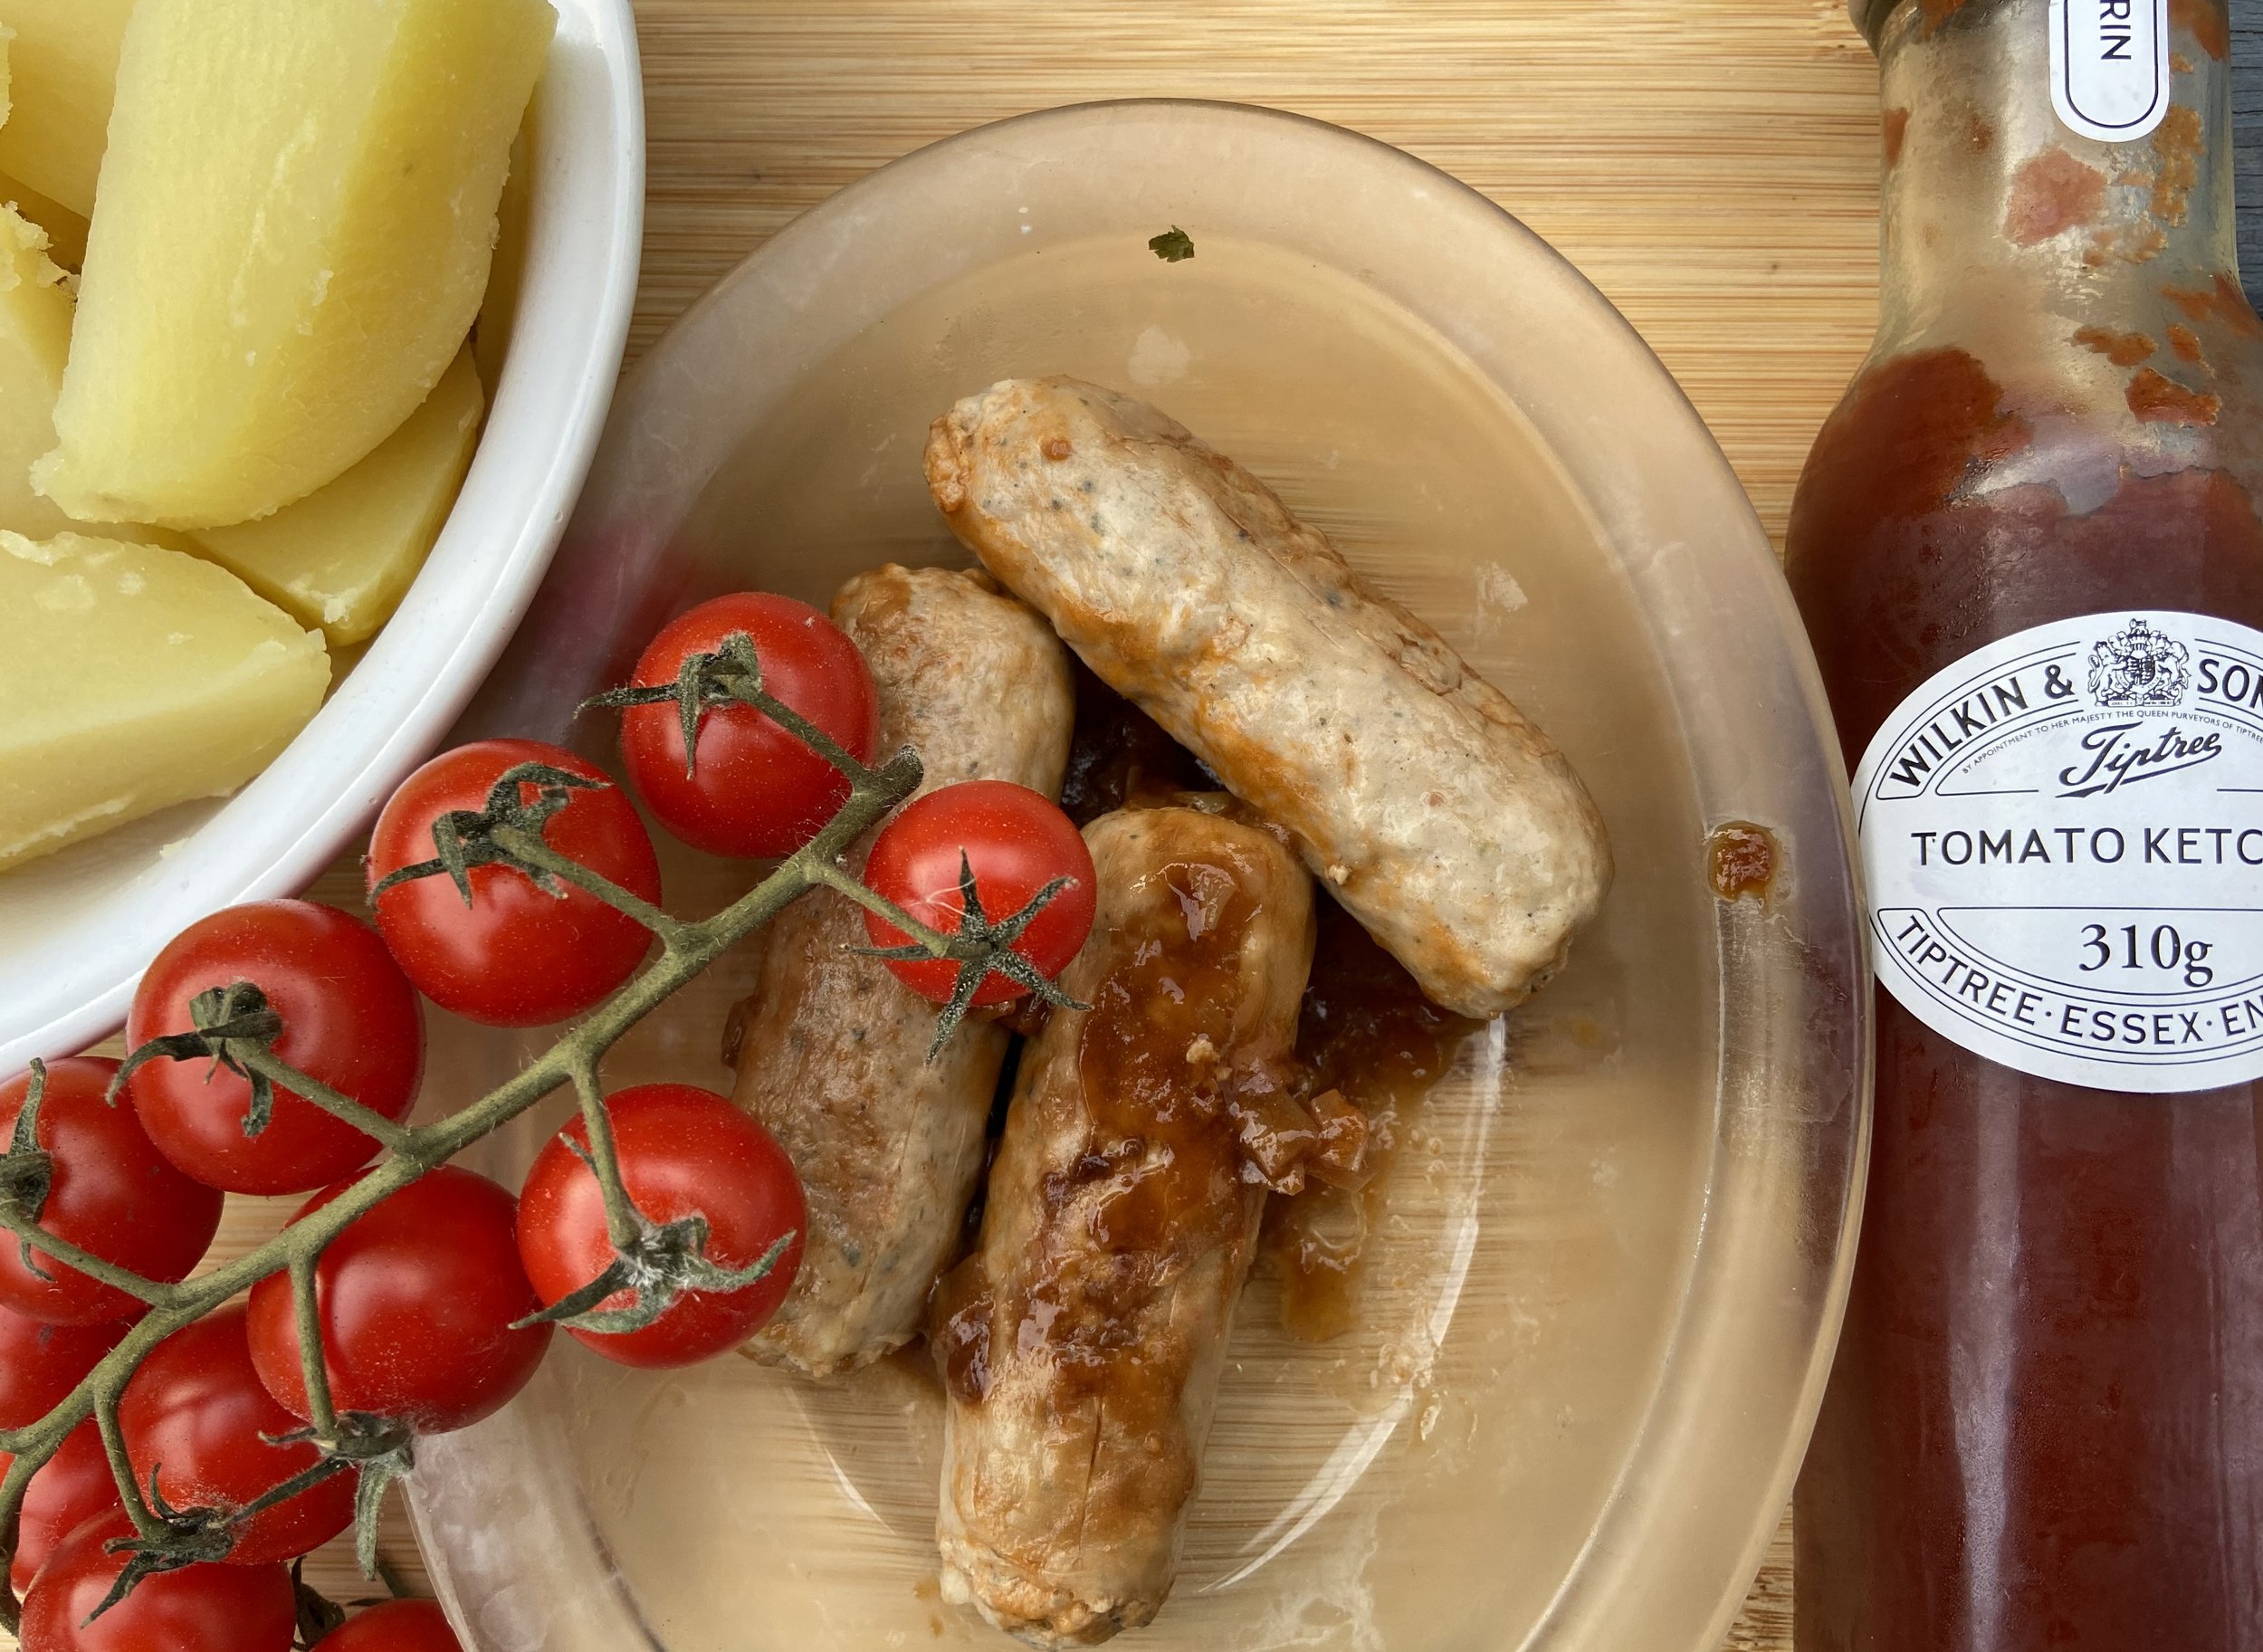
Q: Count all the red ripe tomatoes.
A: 12